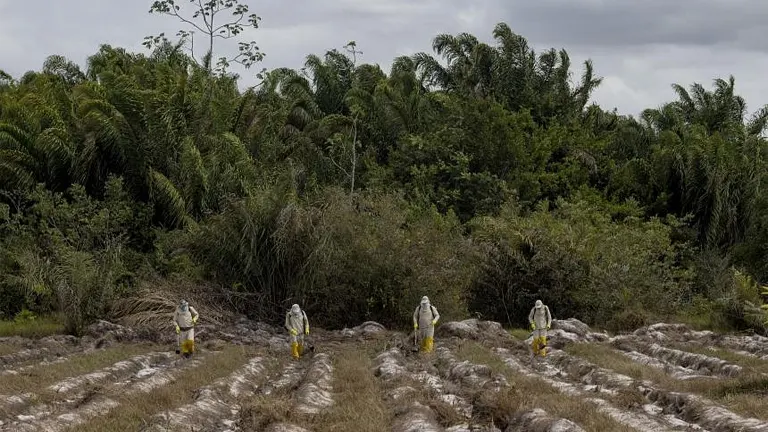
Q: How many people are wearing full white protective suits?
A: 4